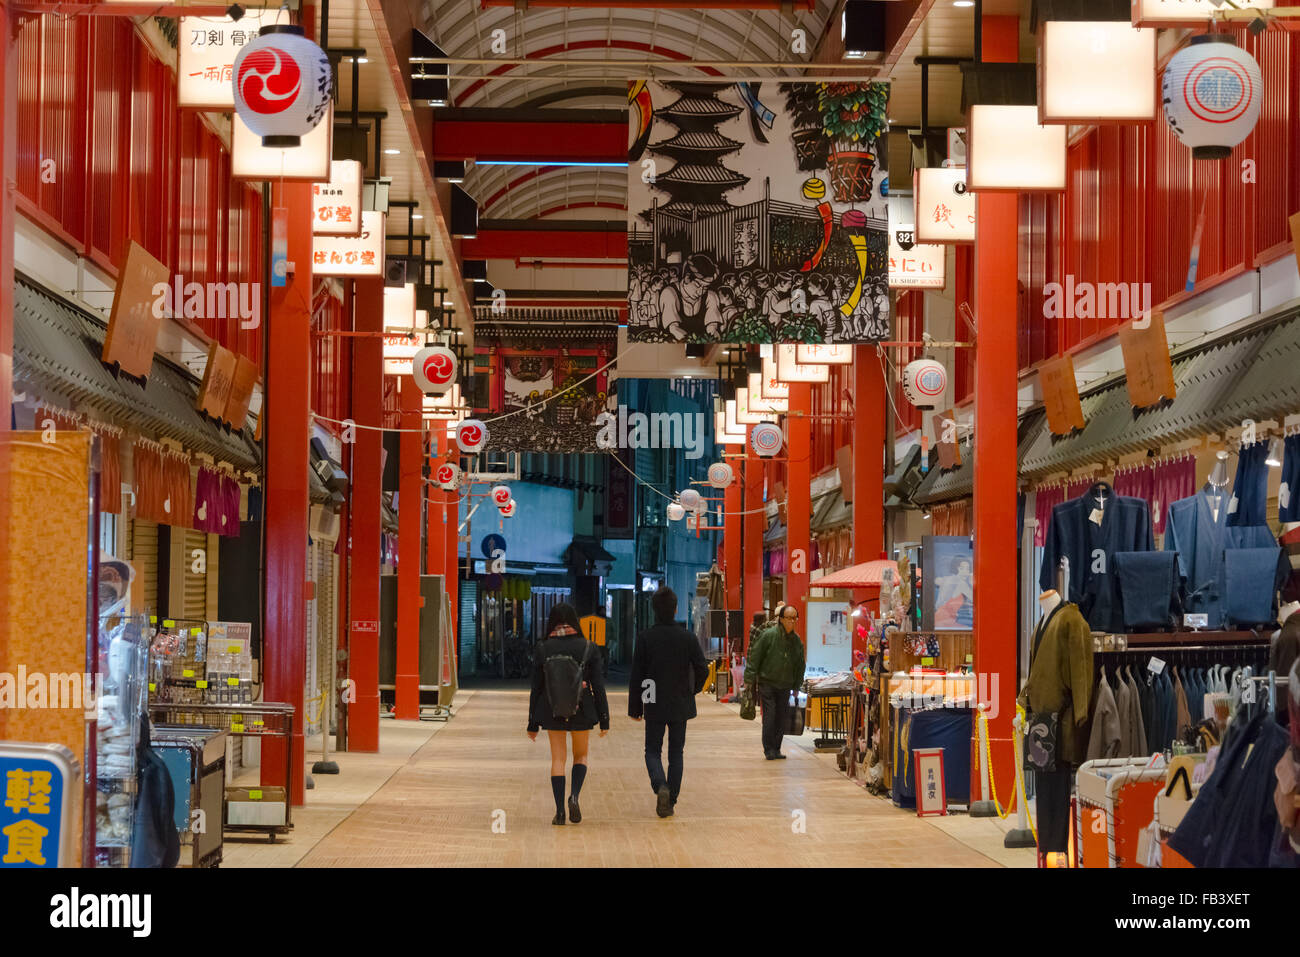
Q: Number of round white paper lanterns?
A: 13